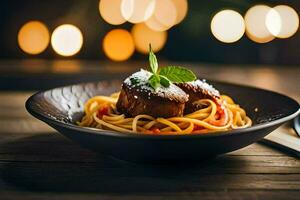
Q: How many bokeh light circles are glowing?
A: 11